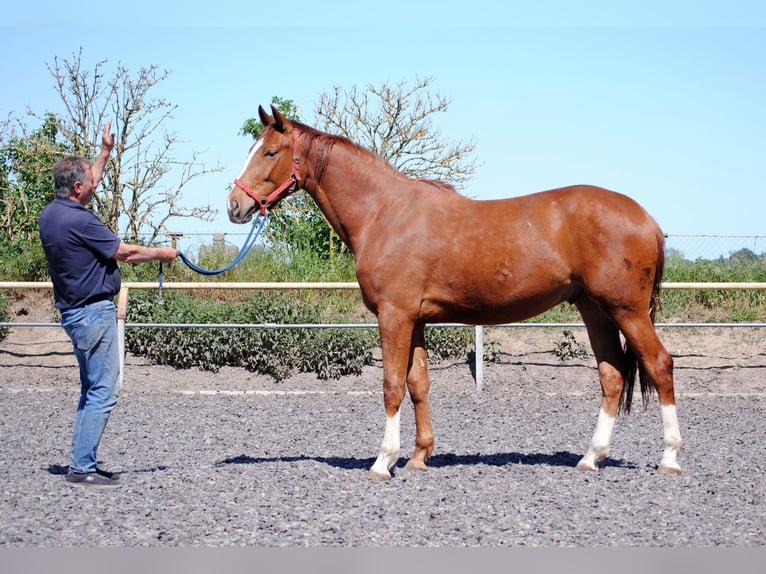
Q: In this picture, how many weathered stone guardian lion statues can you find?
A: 0